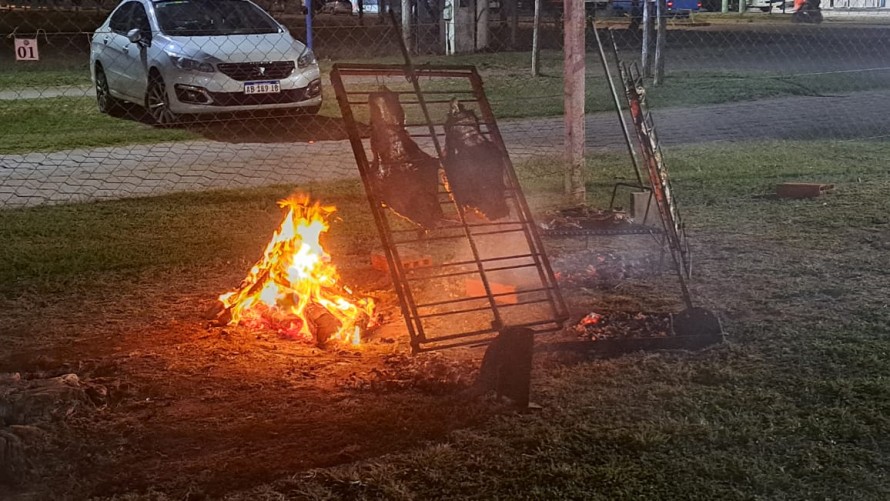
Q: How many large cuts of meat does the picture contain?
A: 2